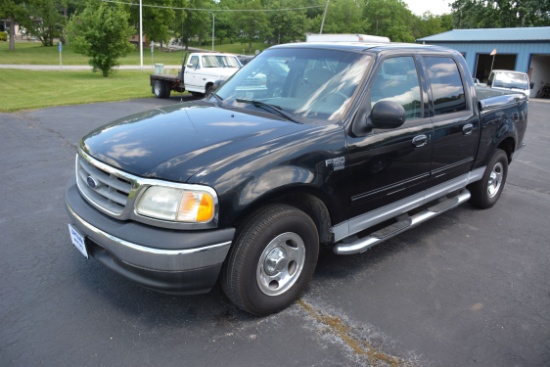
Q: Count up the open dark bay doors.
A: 2